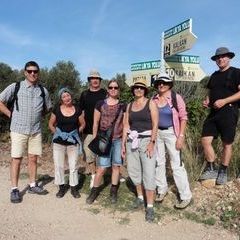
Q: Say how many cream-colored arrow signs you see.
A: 3